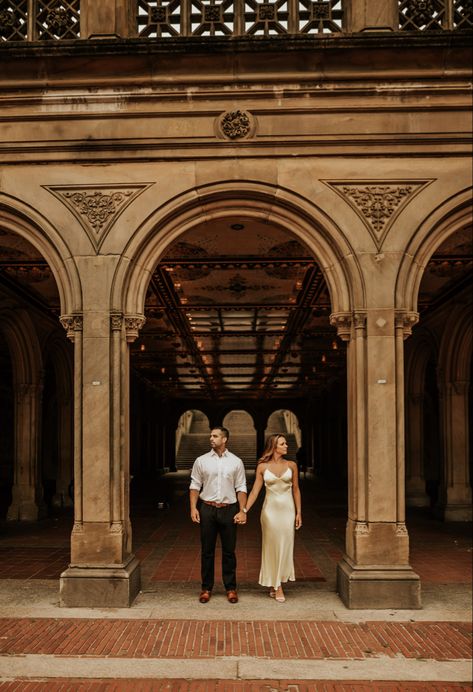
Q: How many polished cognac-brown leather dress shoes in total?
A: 2